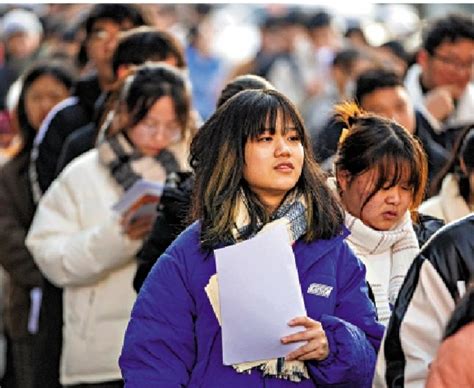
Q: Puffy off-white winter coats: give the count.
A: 1